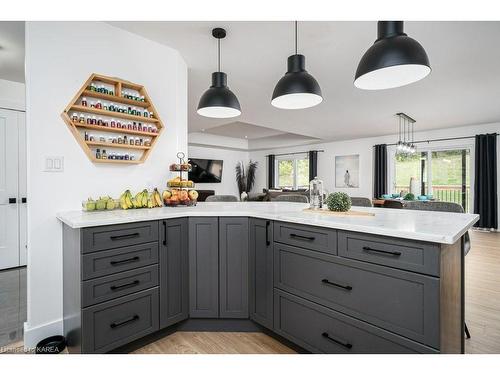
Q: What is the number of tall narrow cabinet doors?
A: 4